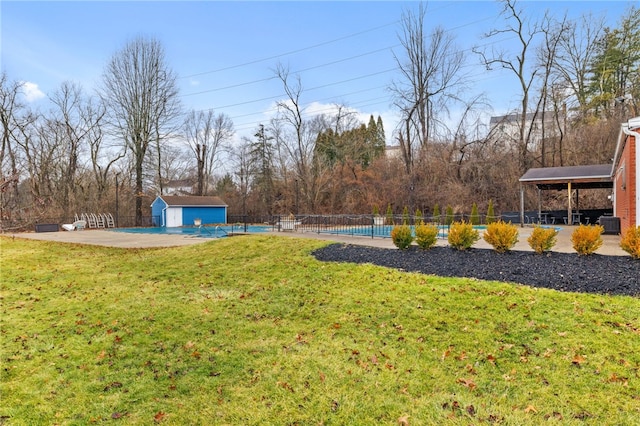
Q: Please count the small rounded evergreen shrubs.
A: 7